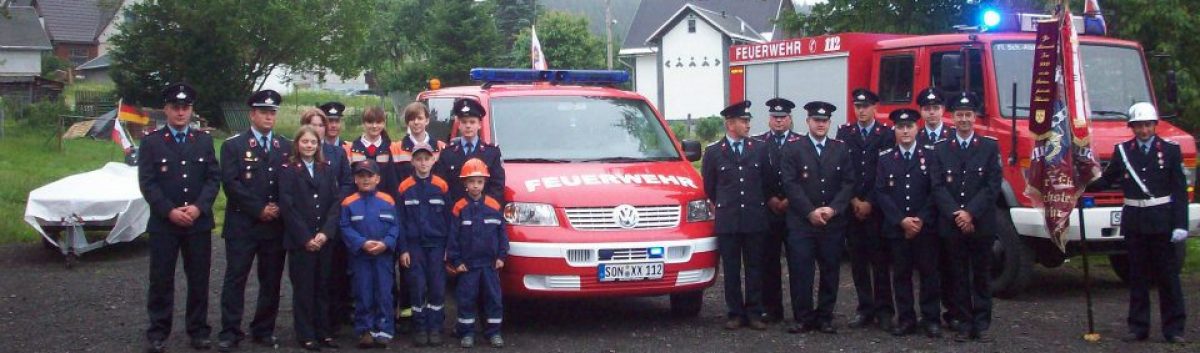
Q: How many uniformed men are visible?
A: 12